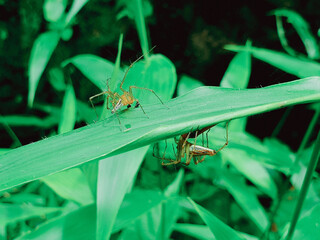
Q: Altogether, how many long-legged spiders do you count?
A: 2